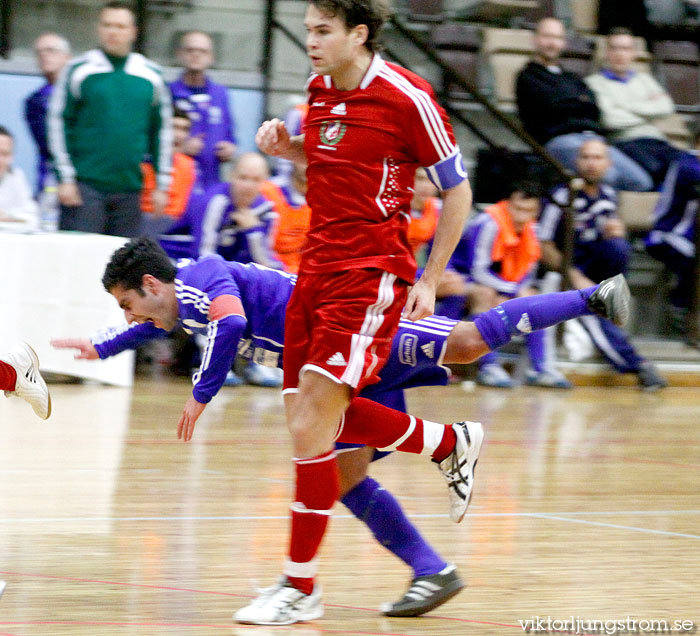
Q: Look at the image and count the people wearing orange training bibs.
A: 4